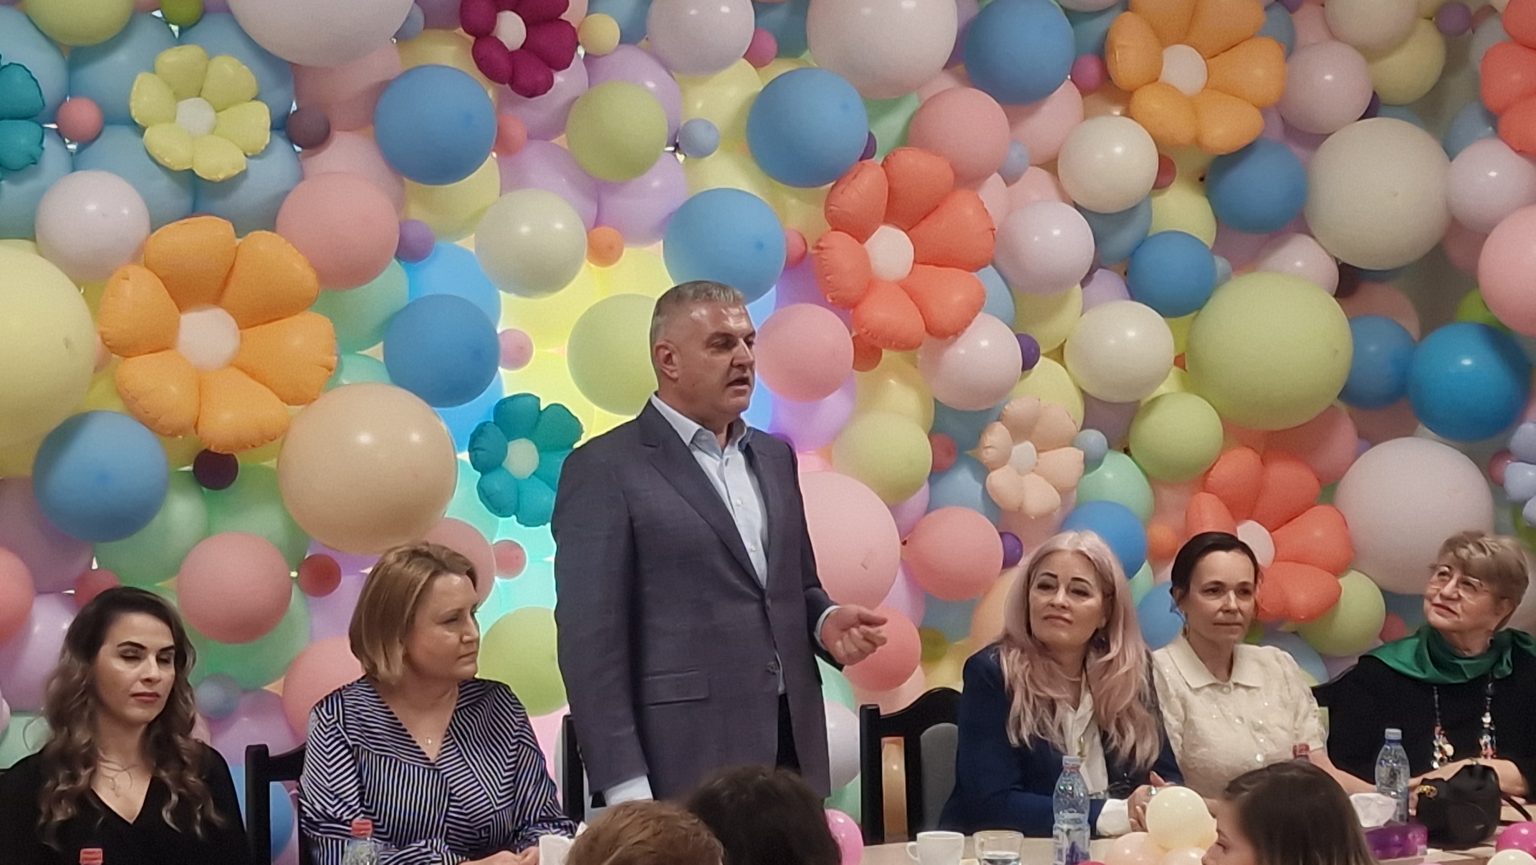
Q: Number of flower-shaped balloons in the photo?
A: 11